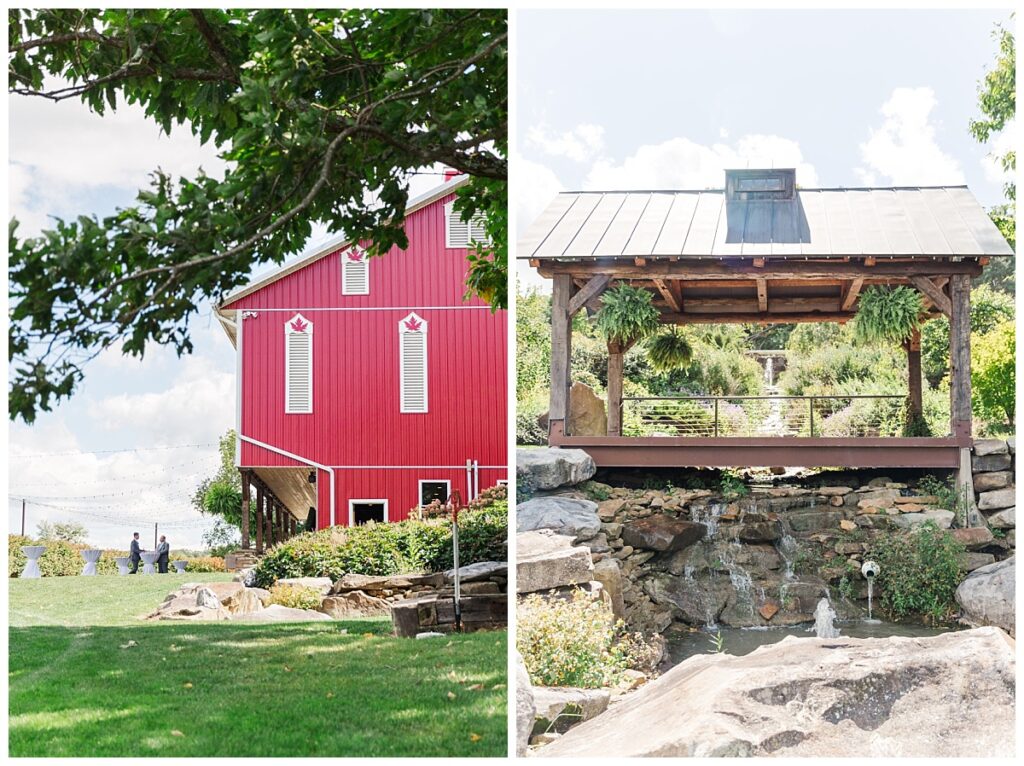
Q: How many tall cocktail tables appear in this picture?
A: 5